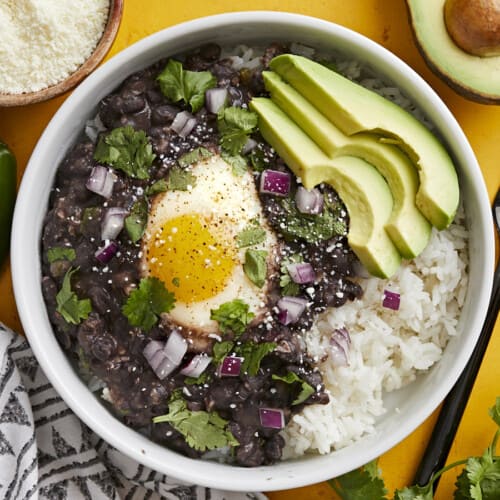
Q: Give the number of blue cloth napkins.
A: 0